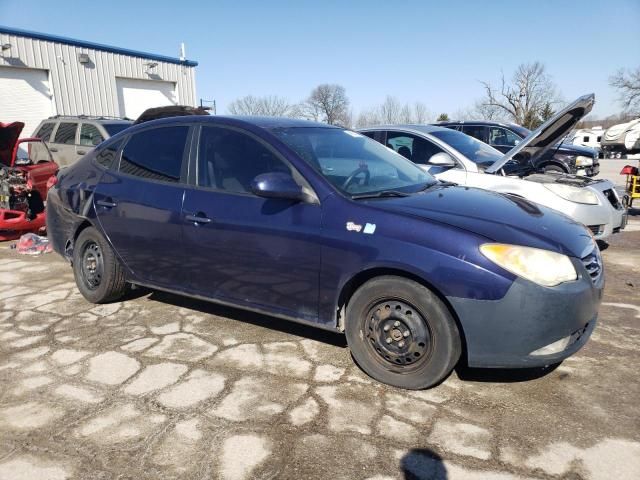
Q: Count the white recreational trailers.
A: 2